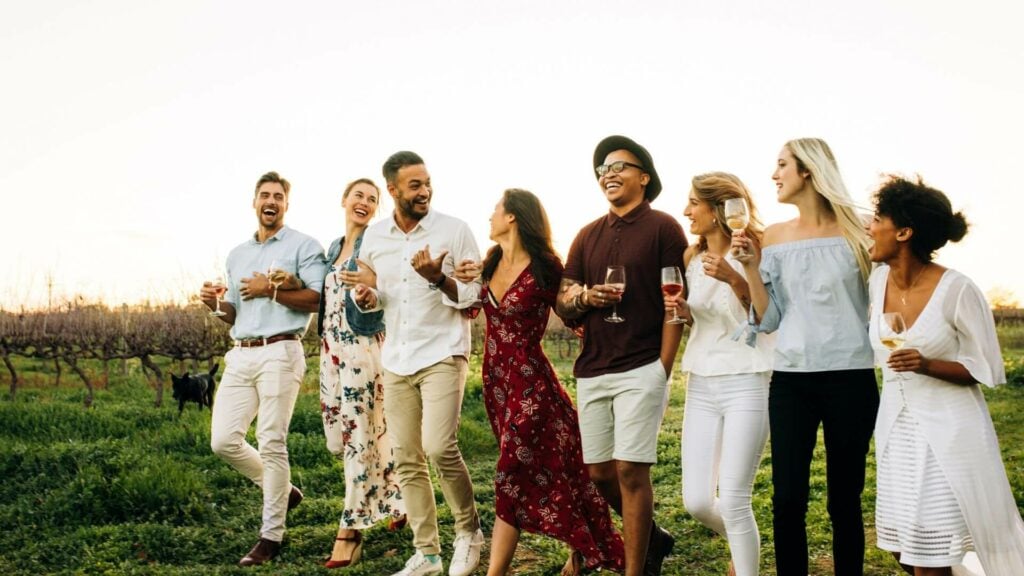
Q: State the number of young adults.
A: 8